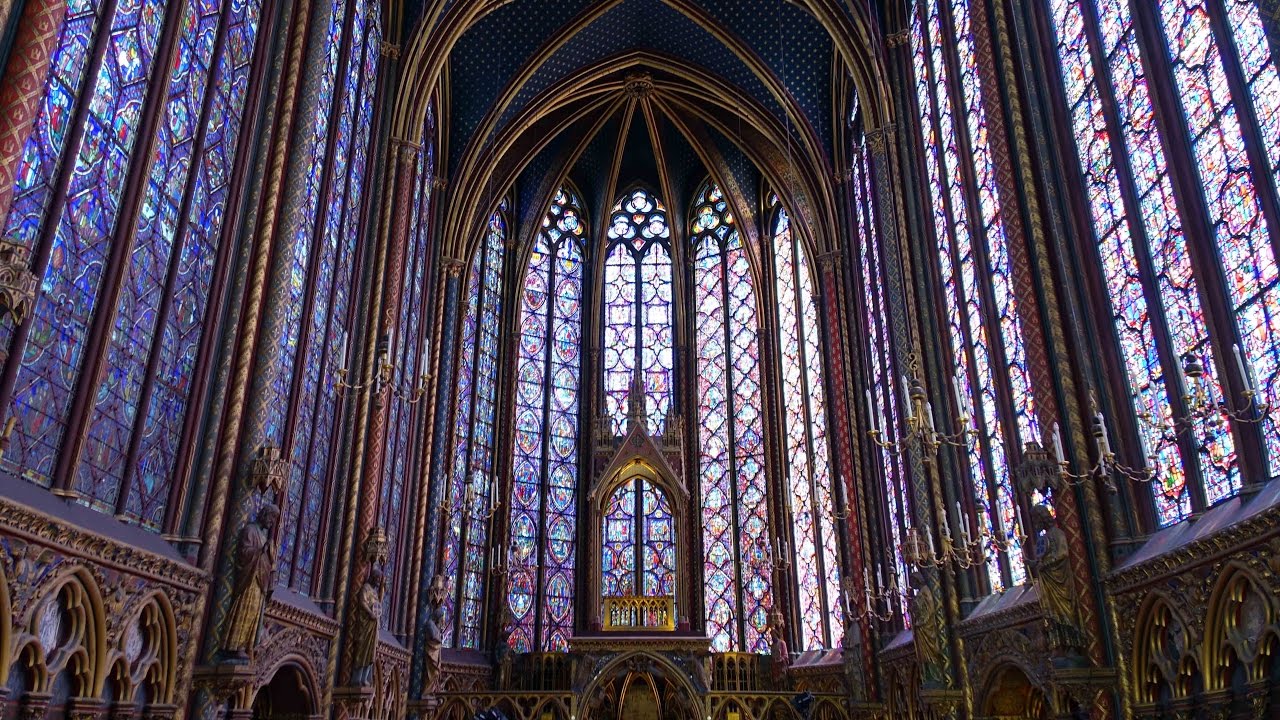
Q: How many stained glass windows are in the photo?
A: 11